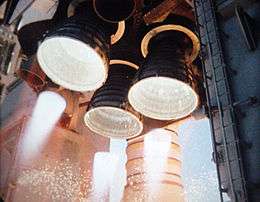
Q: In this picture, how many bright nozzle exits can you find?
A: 3